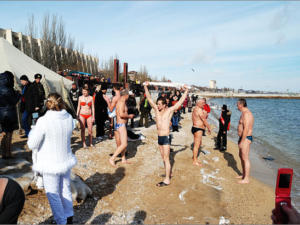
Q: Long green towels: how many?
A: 0